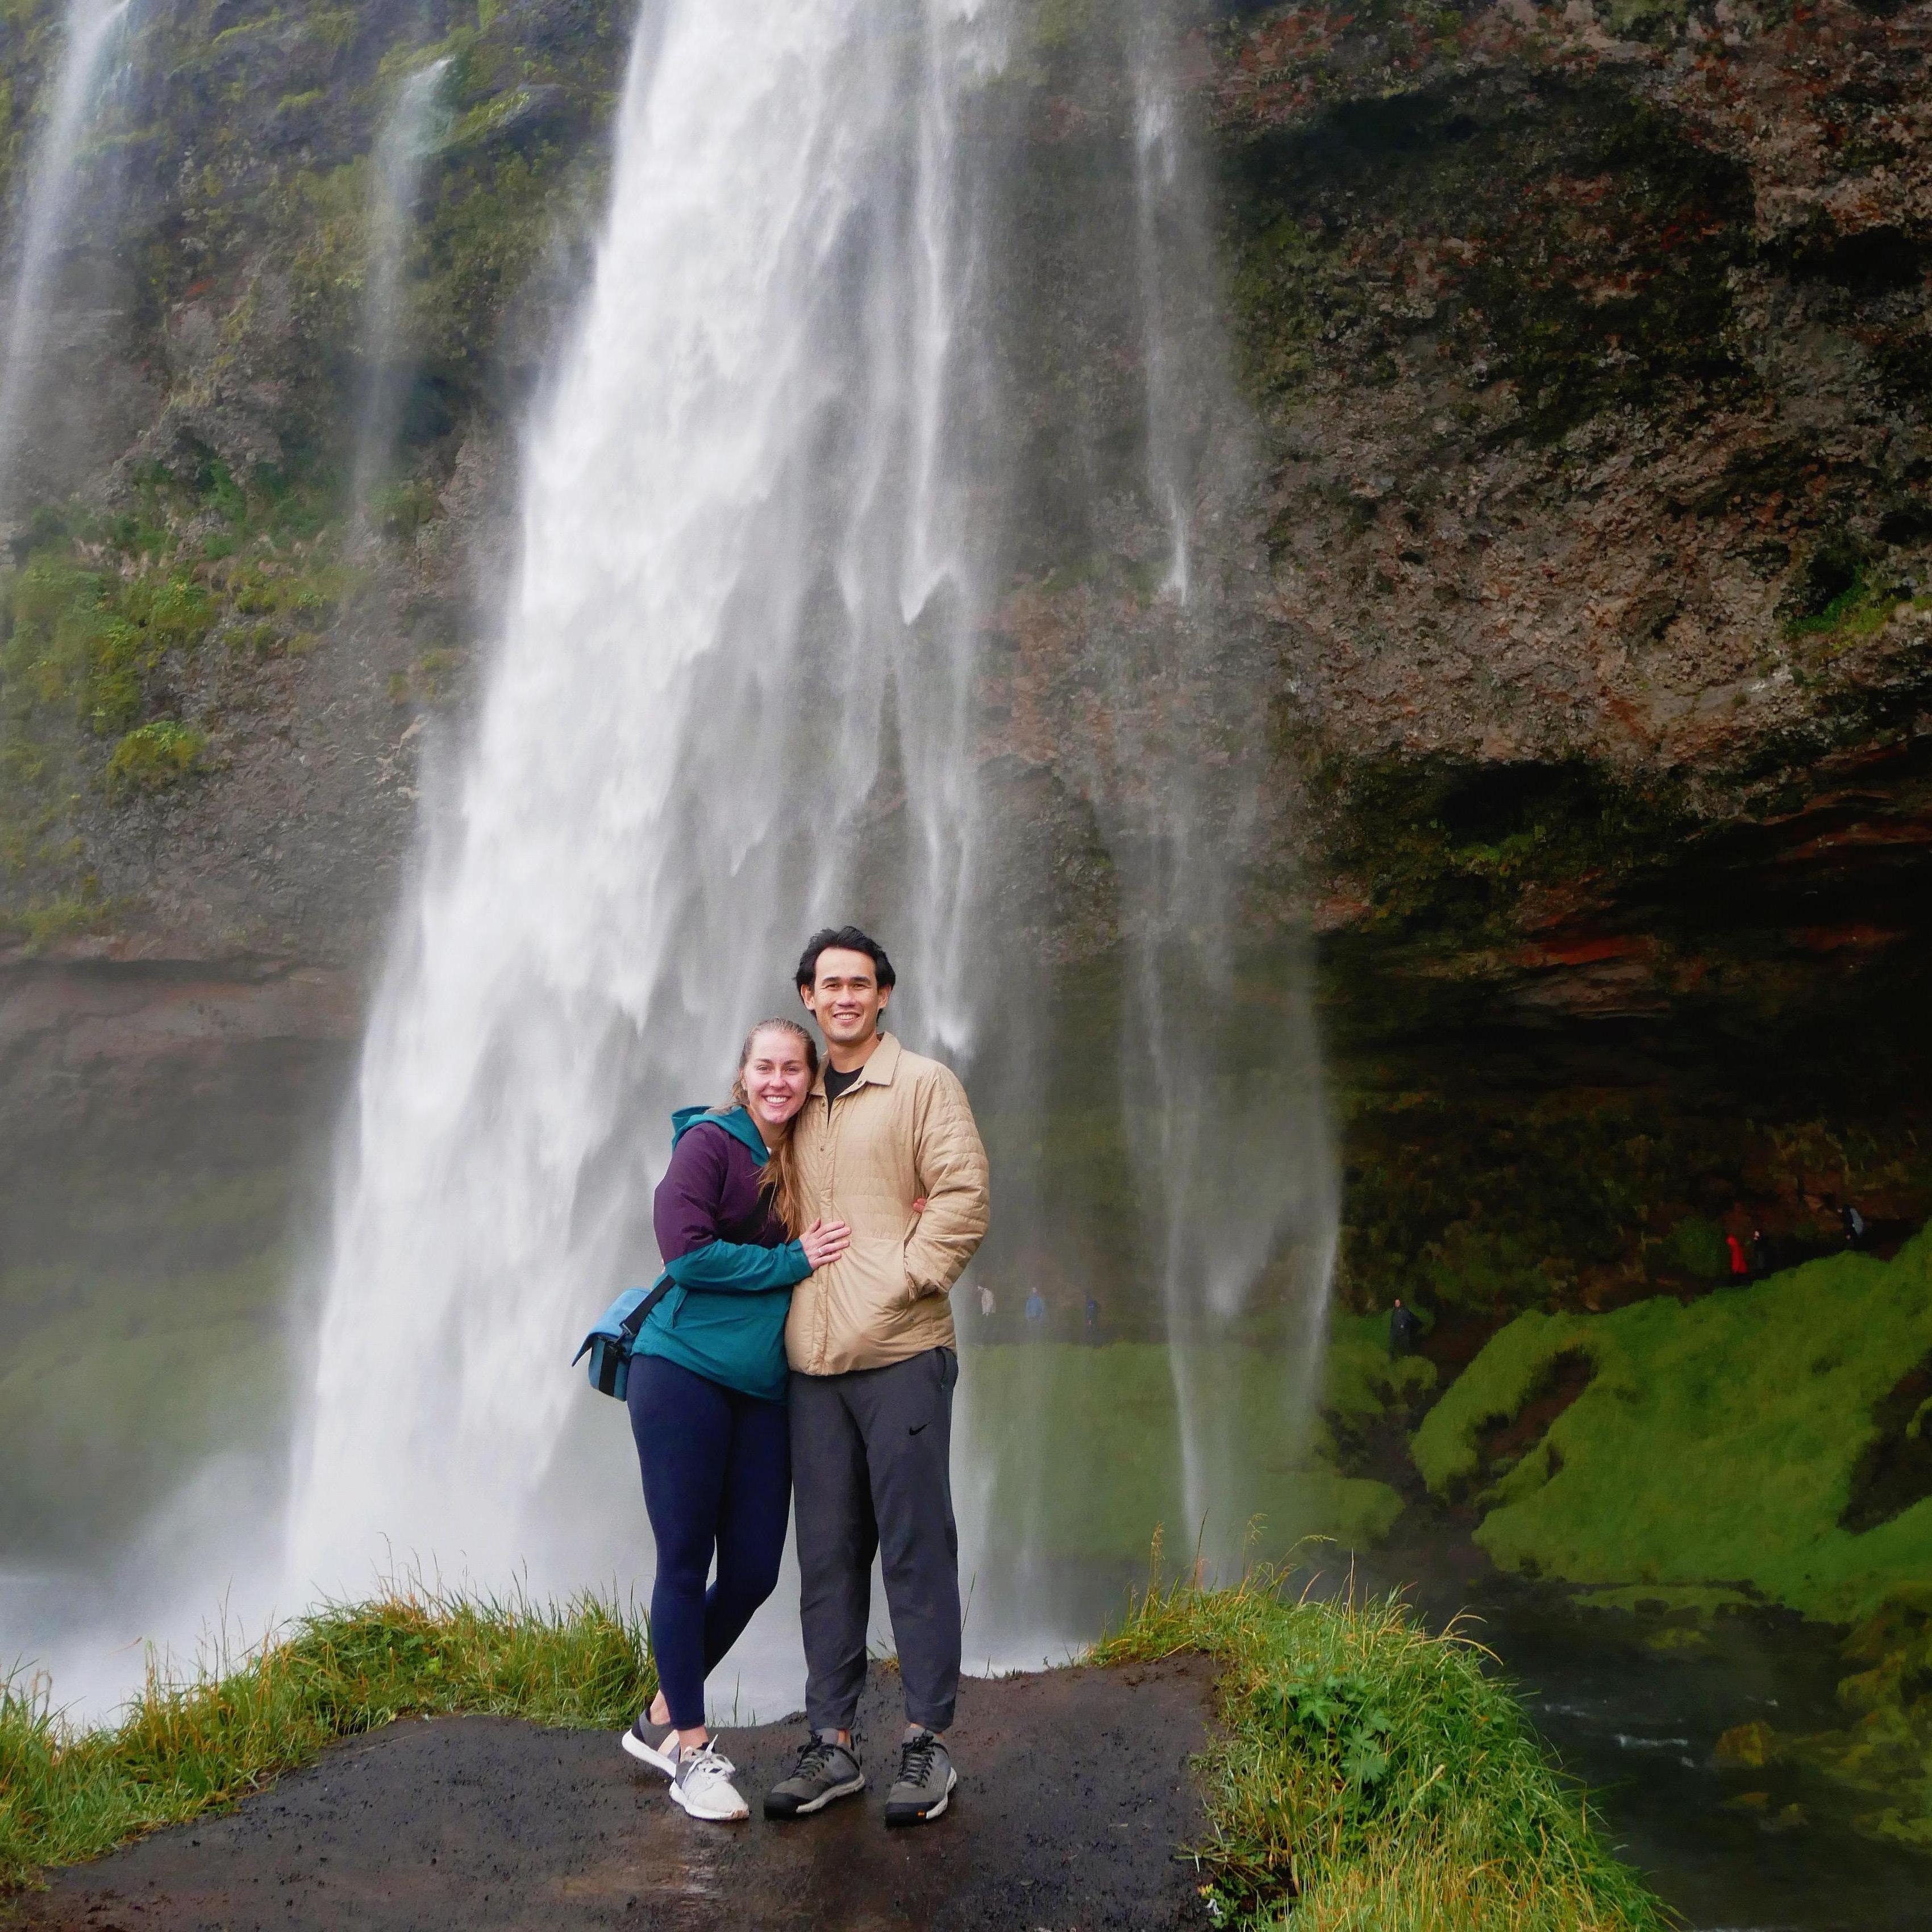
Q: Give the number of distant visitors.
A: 7